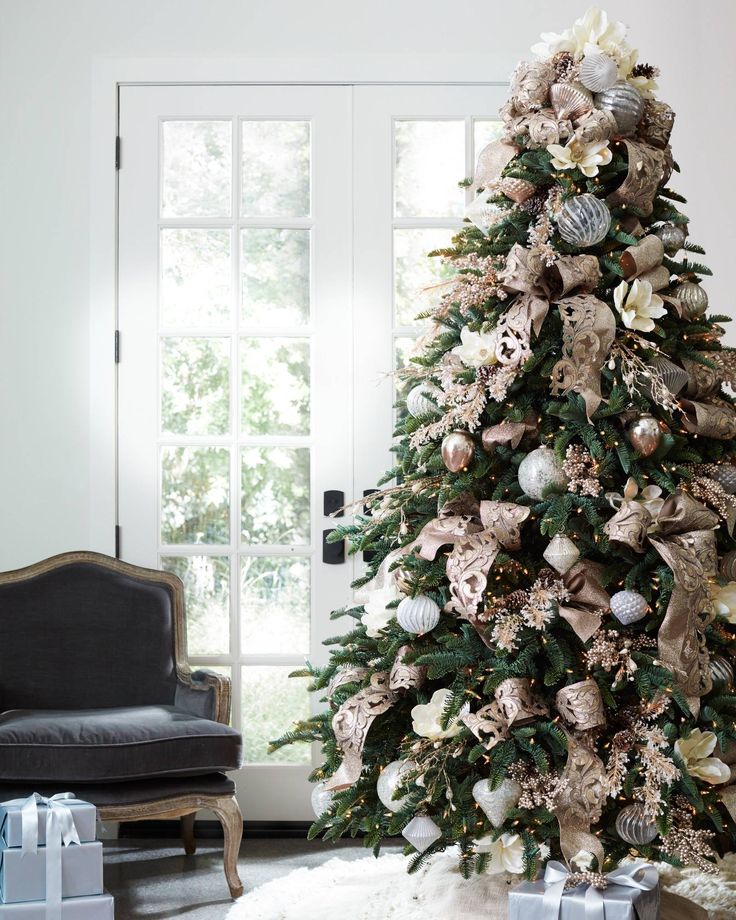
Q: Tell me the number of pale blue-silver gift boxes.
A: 4